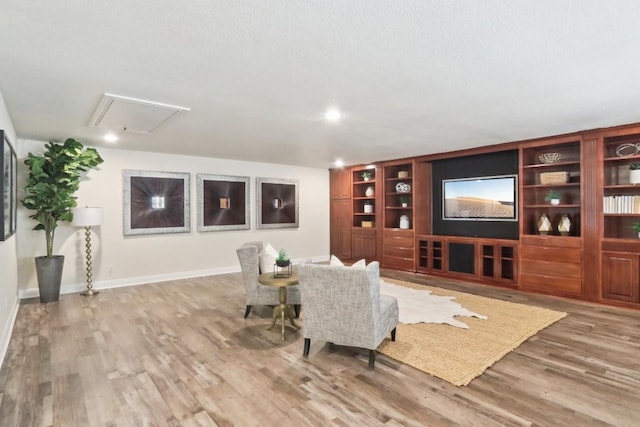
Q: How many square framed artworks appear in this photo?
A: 3